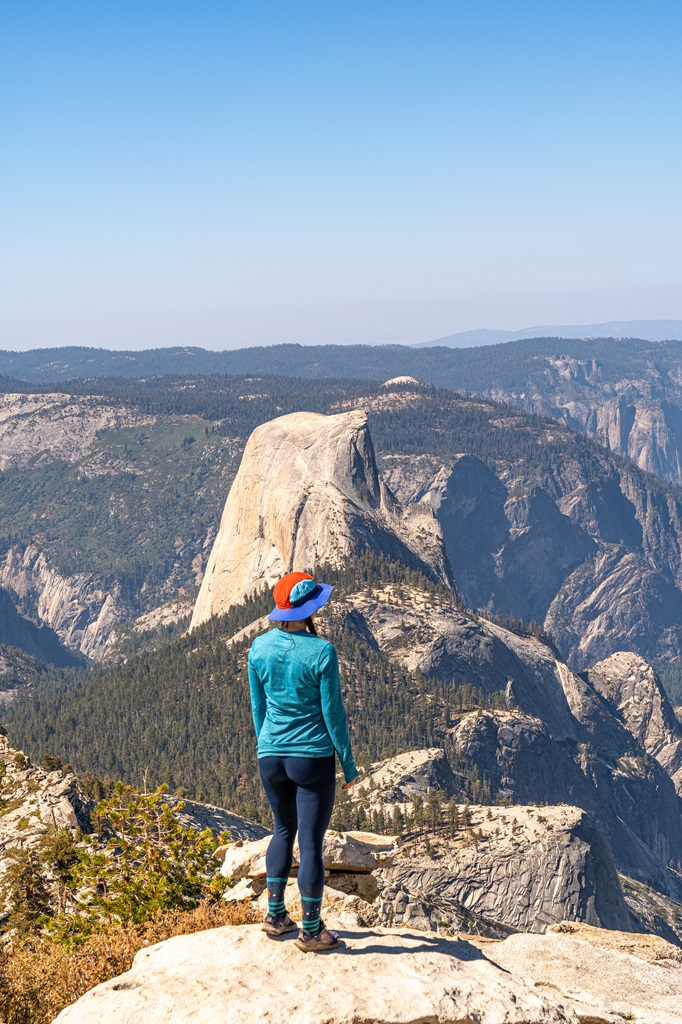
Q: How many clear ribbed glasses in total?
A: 0